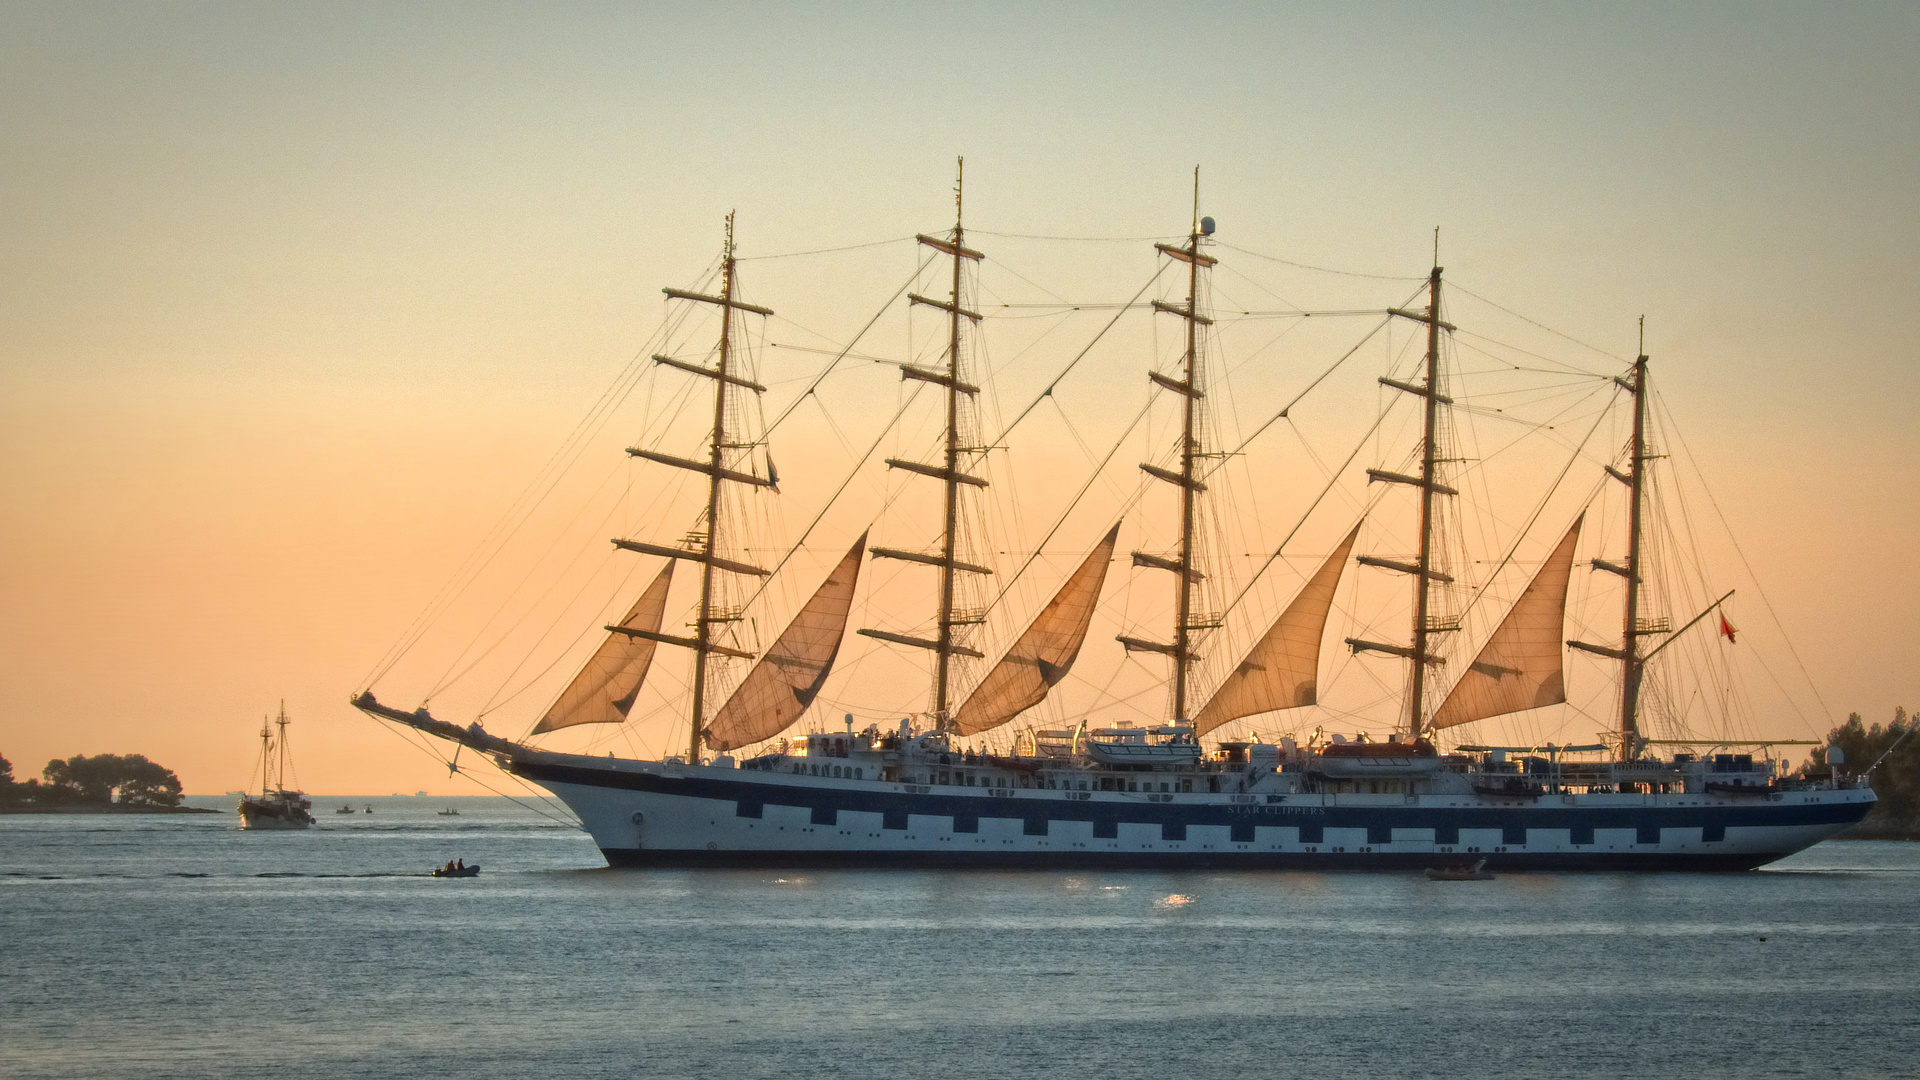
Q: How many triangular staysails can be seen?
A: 5